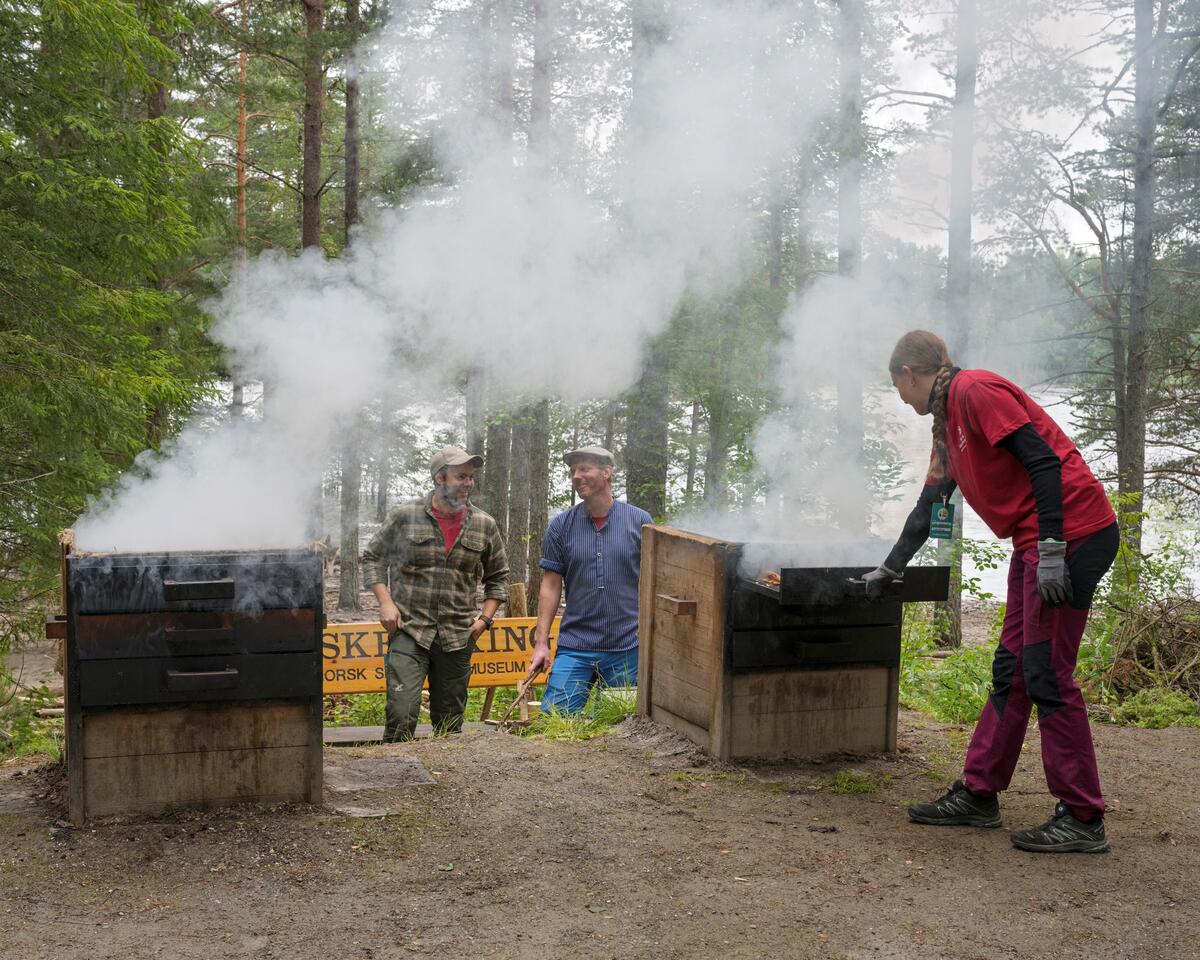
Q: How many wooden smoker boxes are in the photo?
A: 2